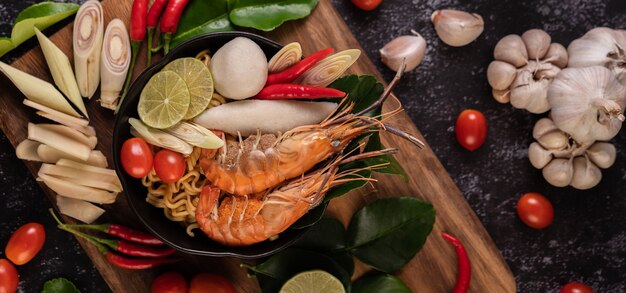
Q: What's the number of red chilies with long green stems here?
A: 6